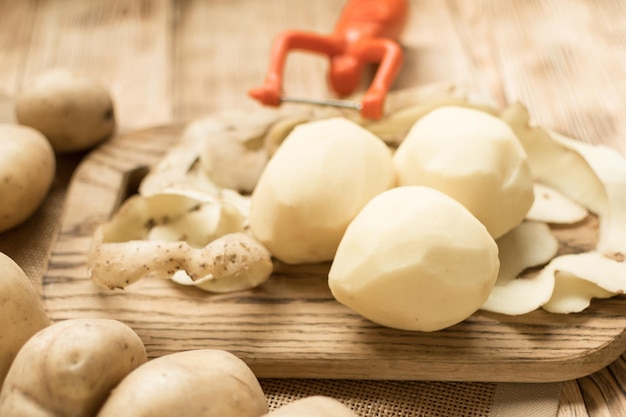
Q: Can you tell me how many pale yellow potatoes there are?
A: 3